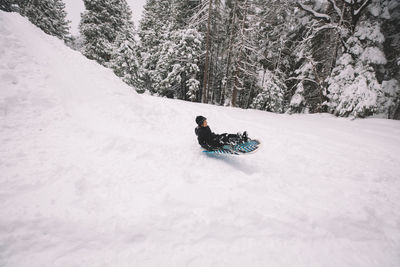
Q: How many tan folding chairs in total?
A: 0